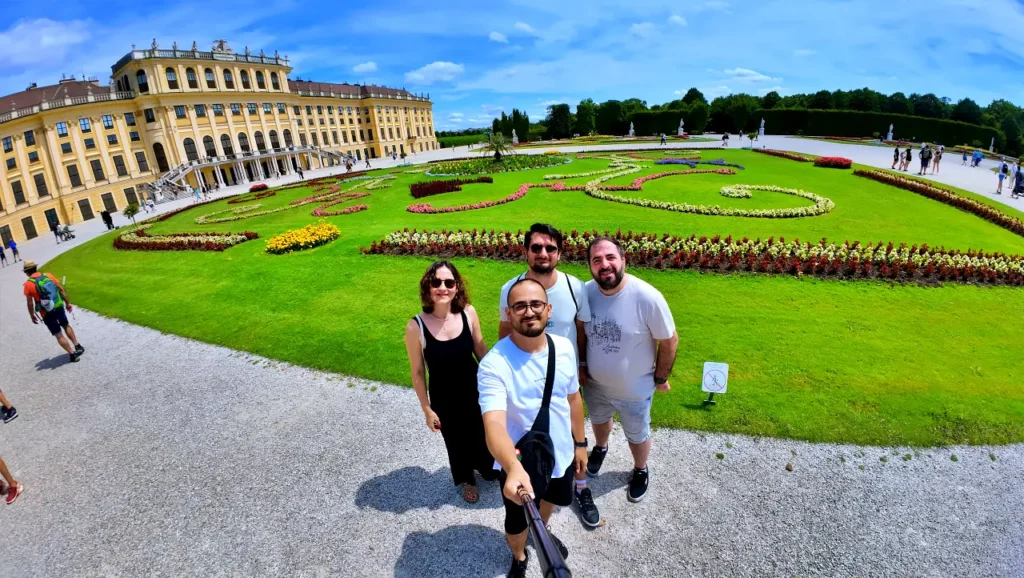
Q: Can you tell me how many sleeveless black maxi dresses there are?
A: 1